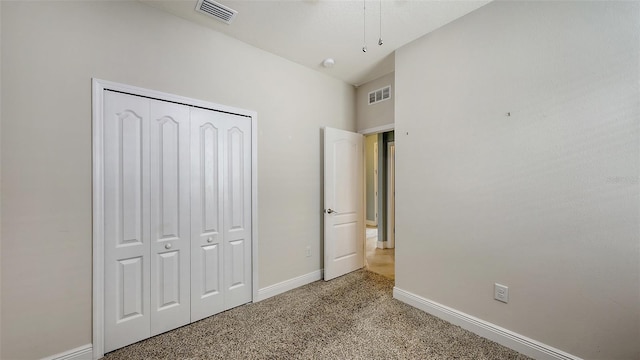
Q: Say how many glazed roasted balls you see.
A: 0